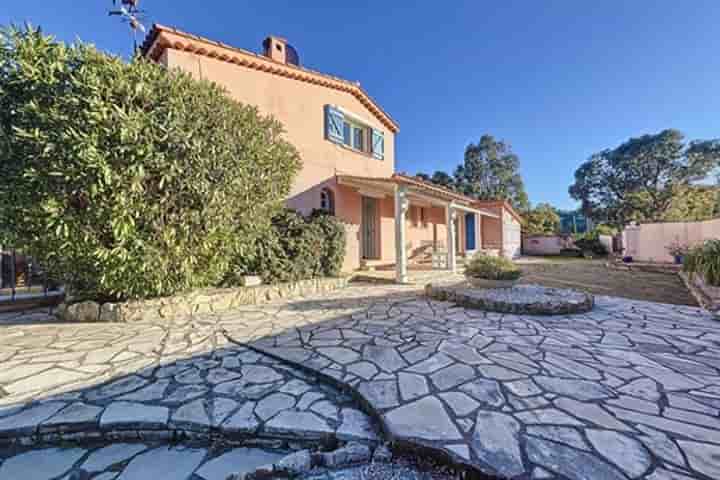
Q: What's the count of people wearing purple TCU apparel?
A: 0